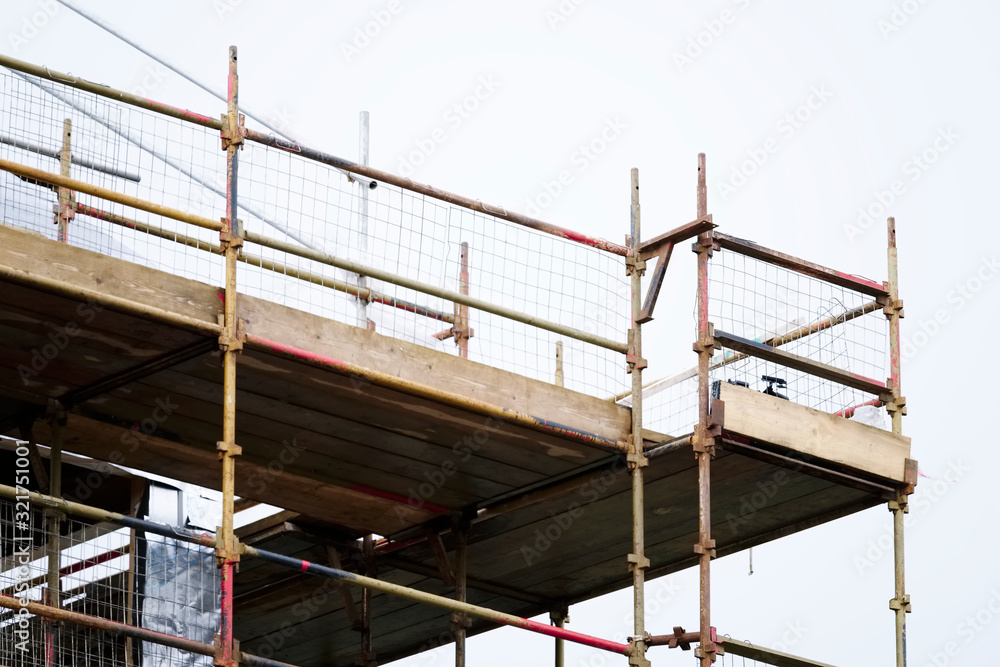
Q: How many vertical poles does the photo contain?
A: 8